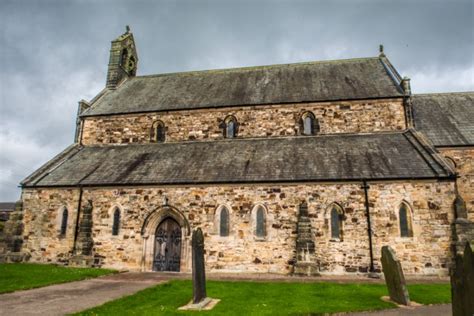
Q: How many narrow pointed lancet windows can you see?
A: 9